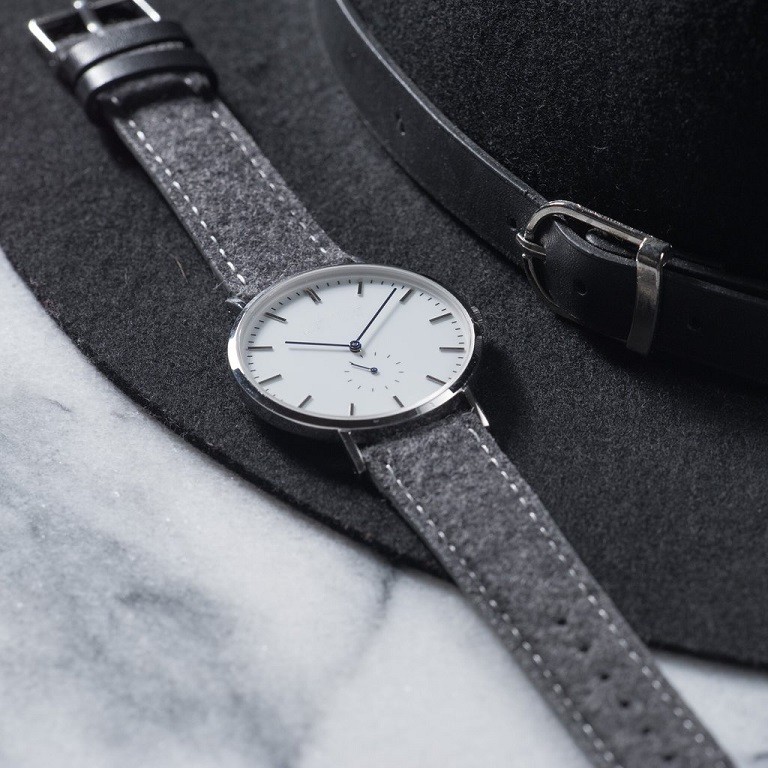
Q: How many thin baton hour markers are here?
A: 12